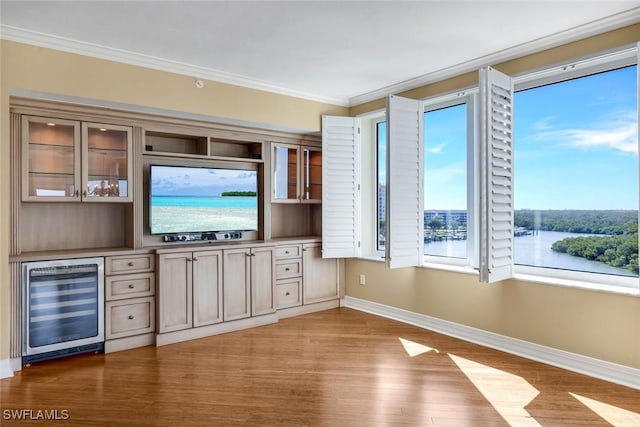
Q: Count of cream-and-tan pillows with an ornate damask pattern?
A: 0